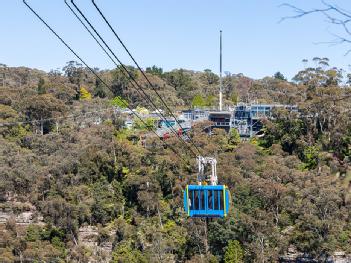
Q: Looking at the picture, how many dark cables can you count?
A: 4